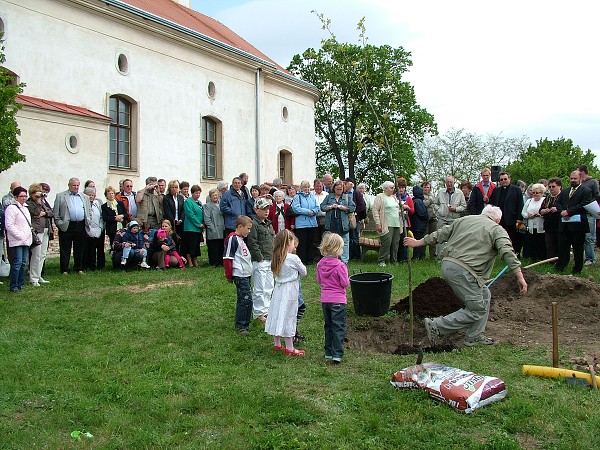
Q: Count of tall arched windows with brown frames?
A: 3